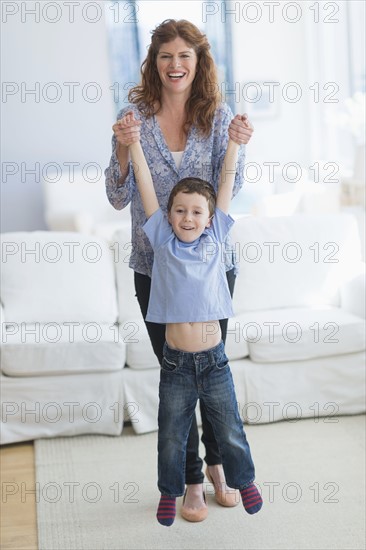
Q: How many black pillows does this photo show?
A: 0